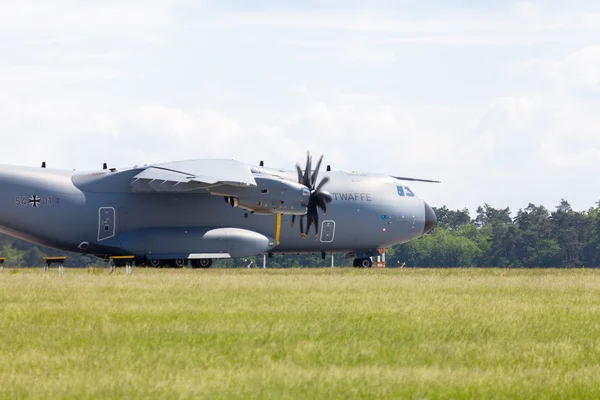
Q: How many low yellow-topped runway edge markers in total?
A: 3